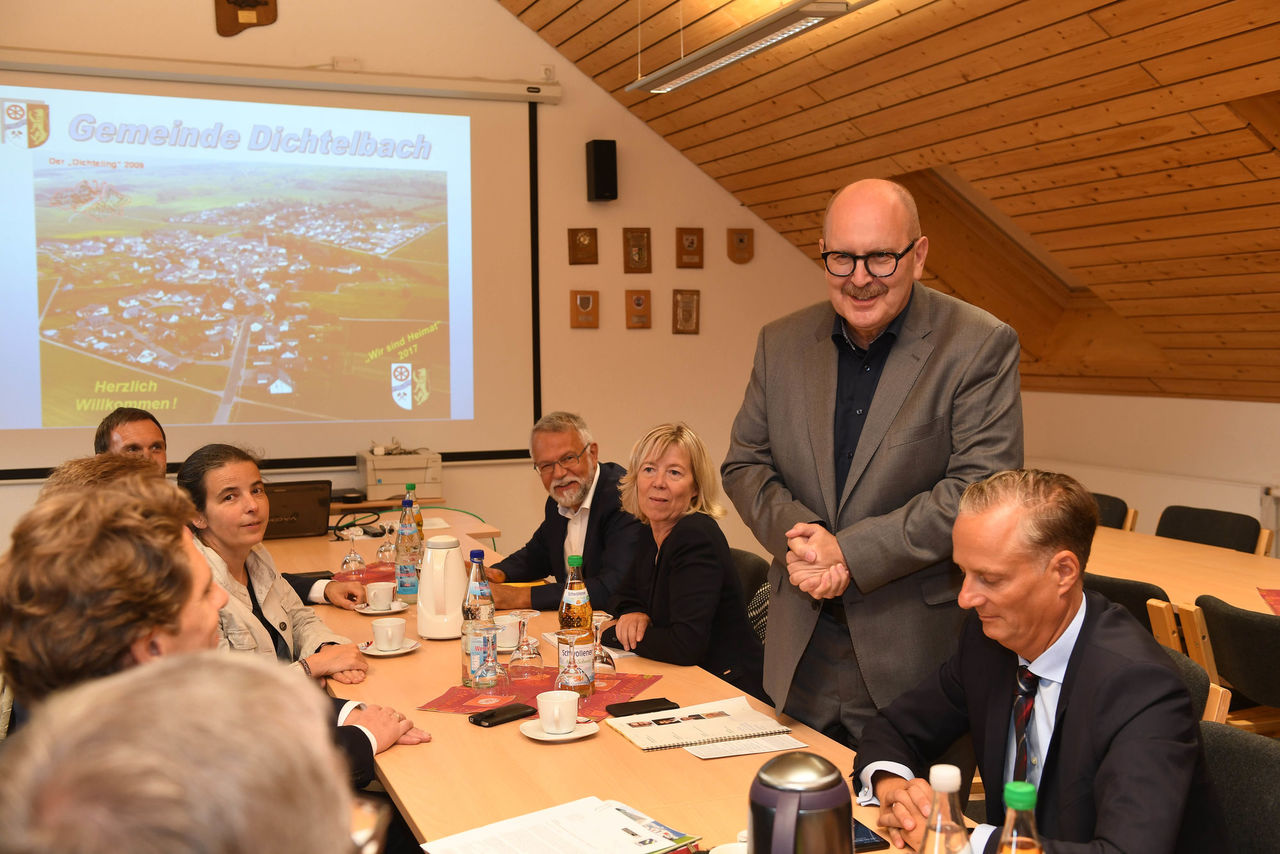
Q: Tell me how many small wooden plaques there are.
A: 7